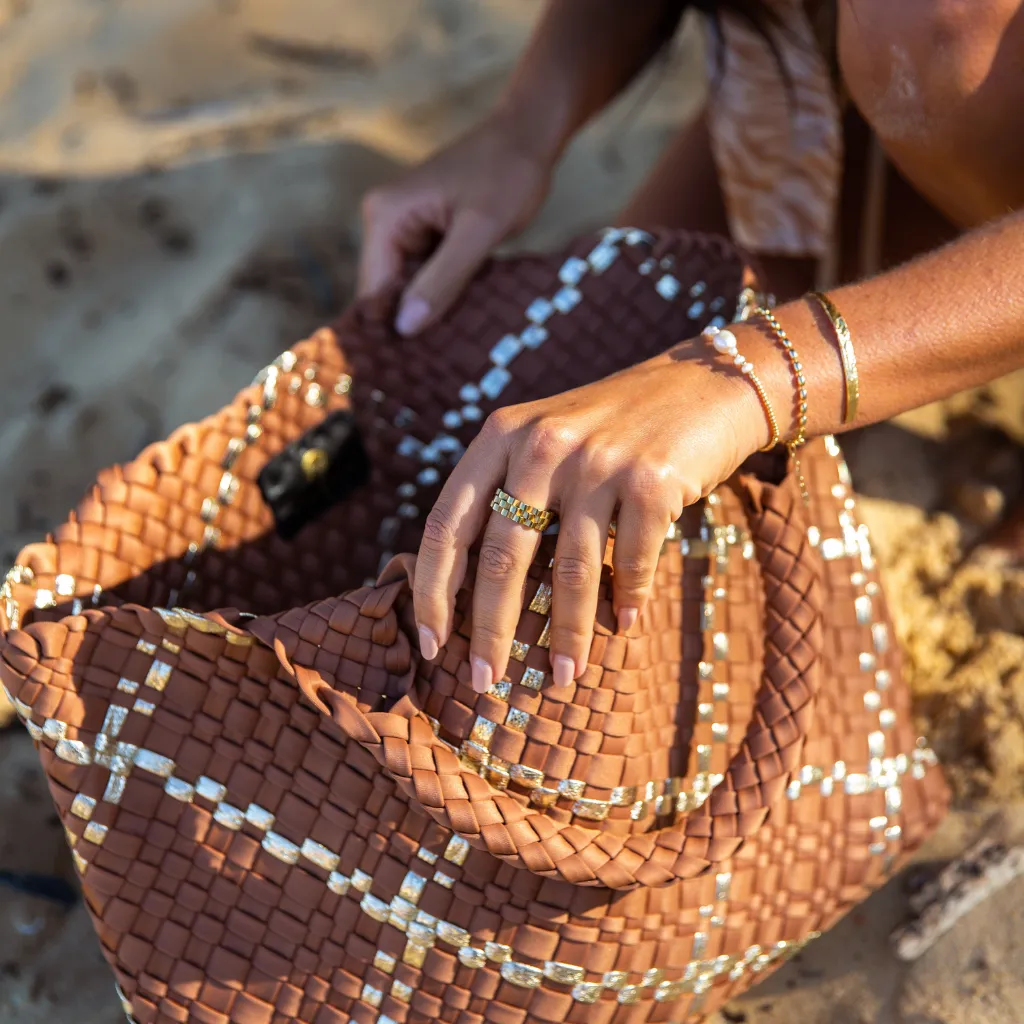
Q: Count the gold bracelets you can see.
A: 3